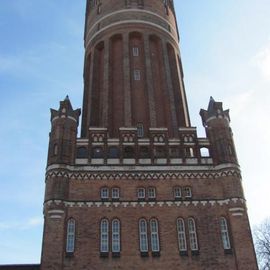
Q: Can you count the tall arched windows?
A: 8